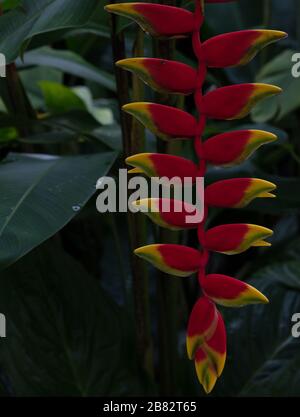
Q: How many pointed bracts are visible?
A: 15